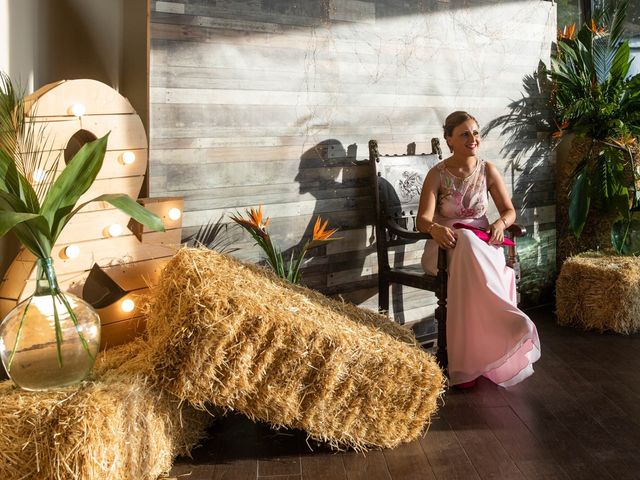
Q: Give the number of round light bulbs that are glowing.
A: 7